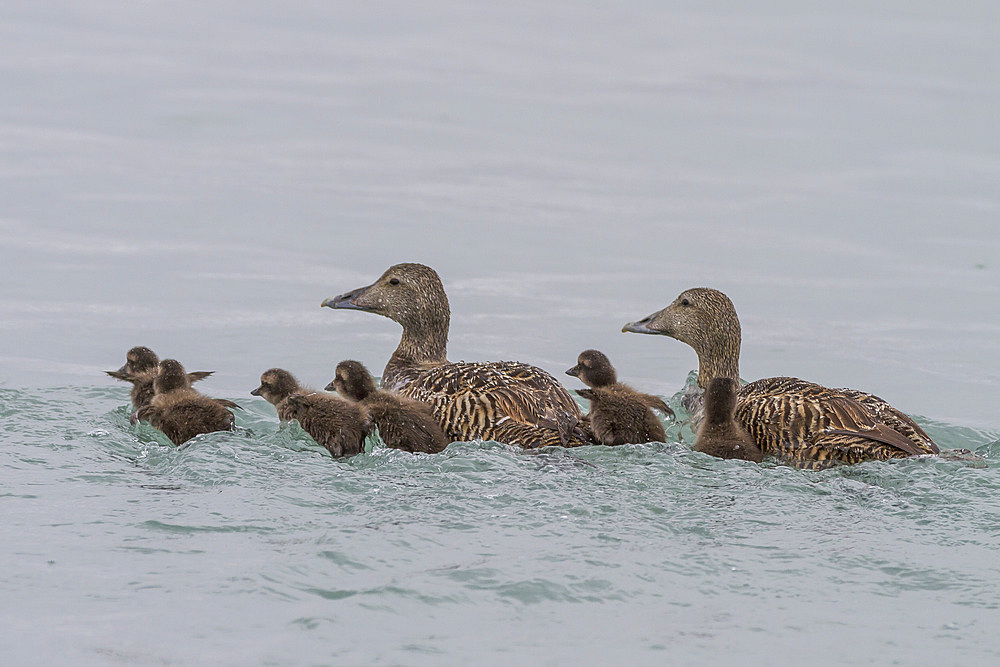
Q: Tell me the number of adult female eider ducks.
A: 2